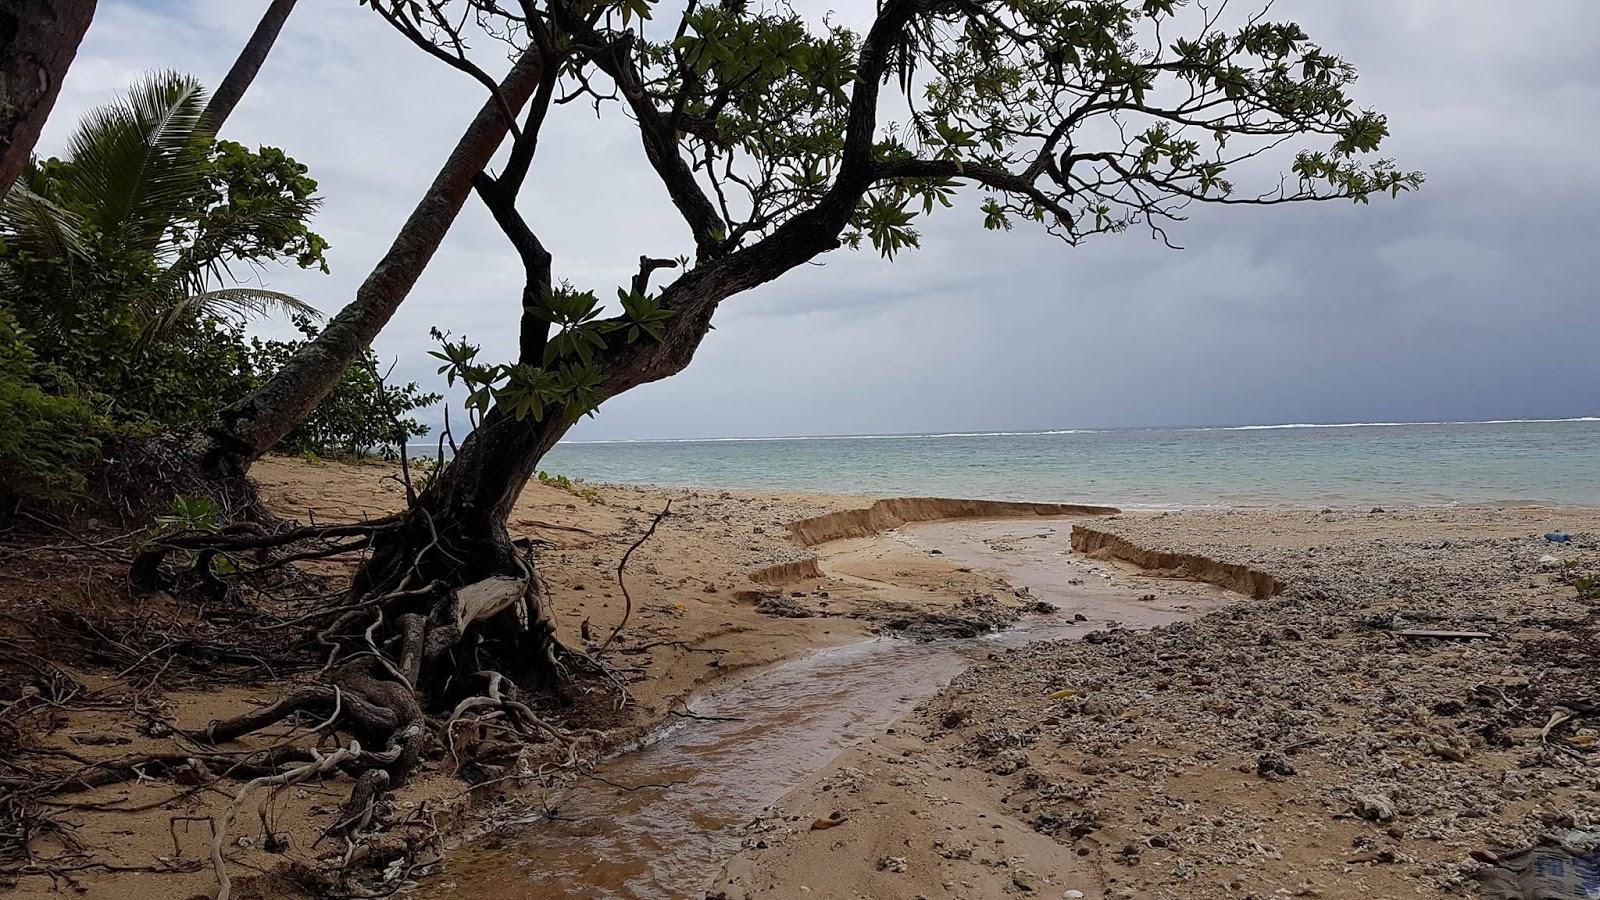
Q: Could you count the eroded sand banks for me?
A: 3